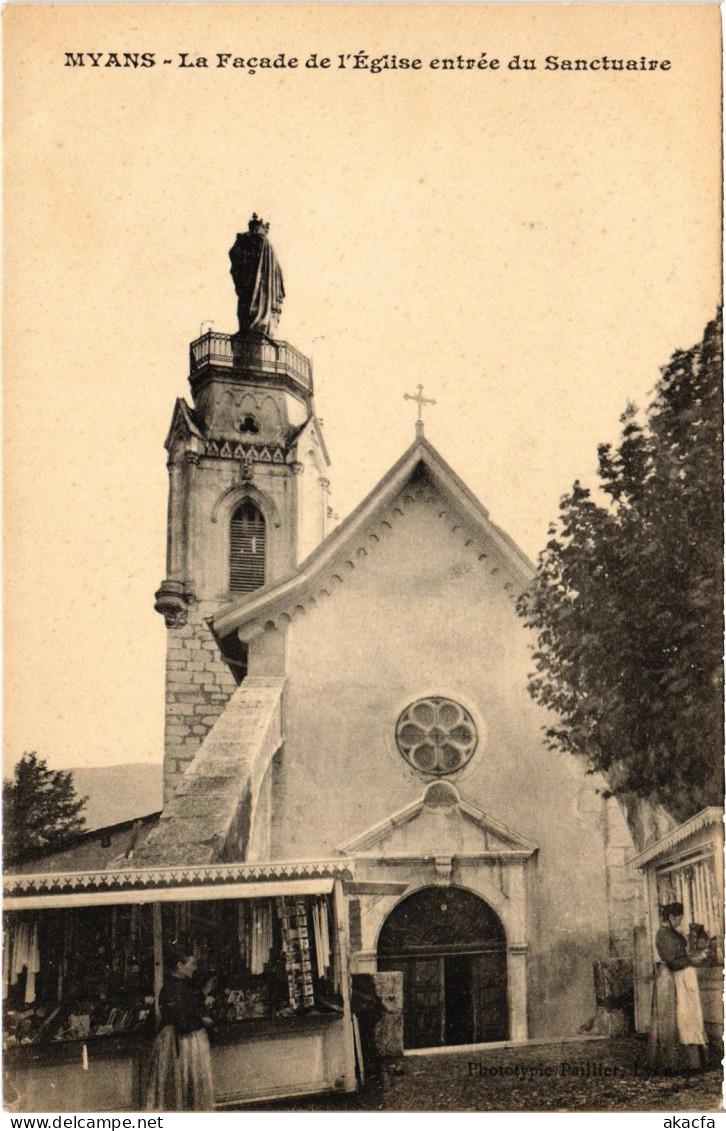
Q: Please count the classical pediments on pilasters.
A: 1